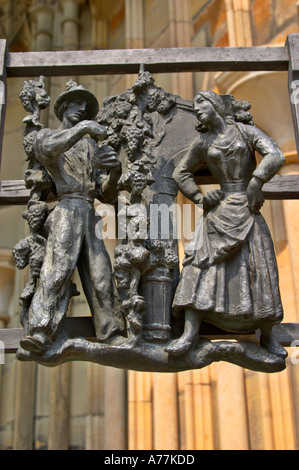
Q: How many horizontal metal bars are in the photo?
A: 3